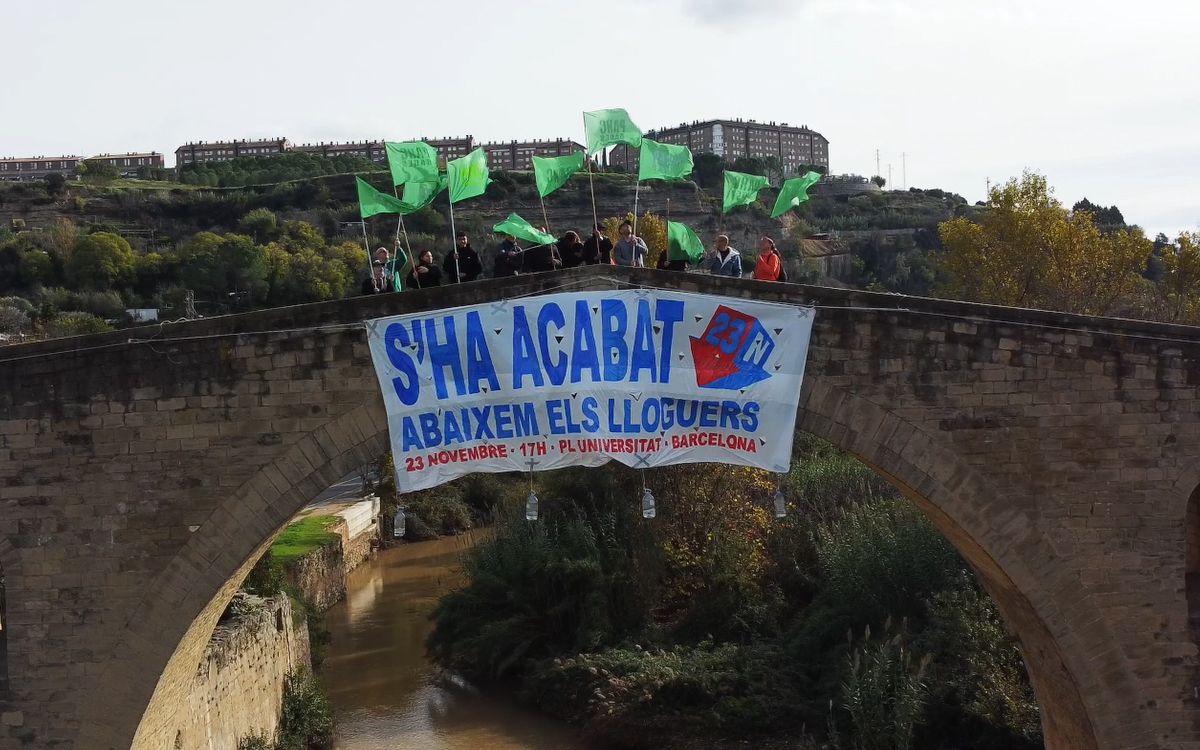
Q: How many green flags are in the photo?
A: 11